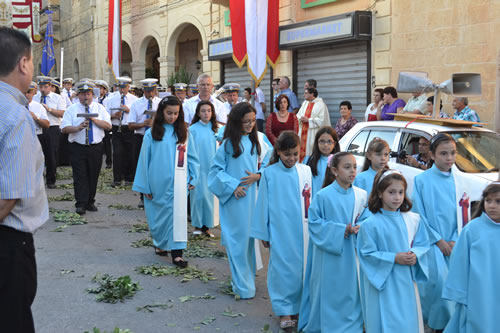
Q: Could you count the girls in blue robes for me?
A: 10